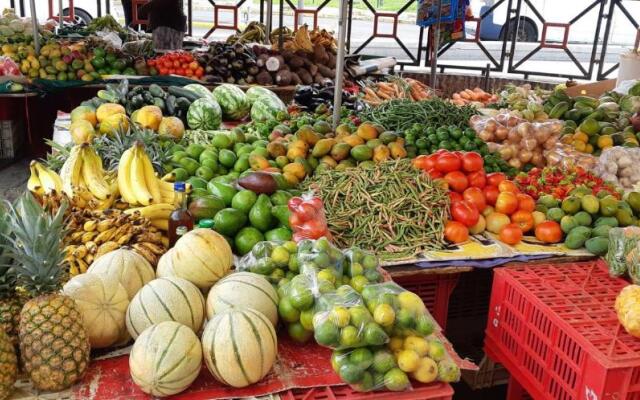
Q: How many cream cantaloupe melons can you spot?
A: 8